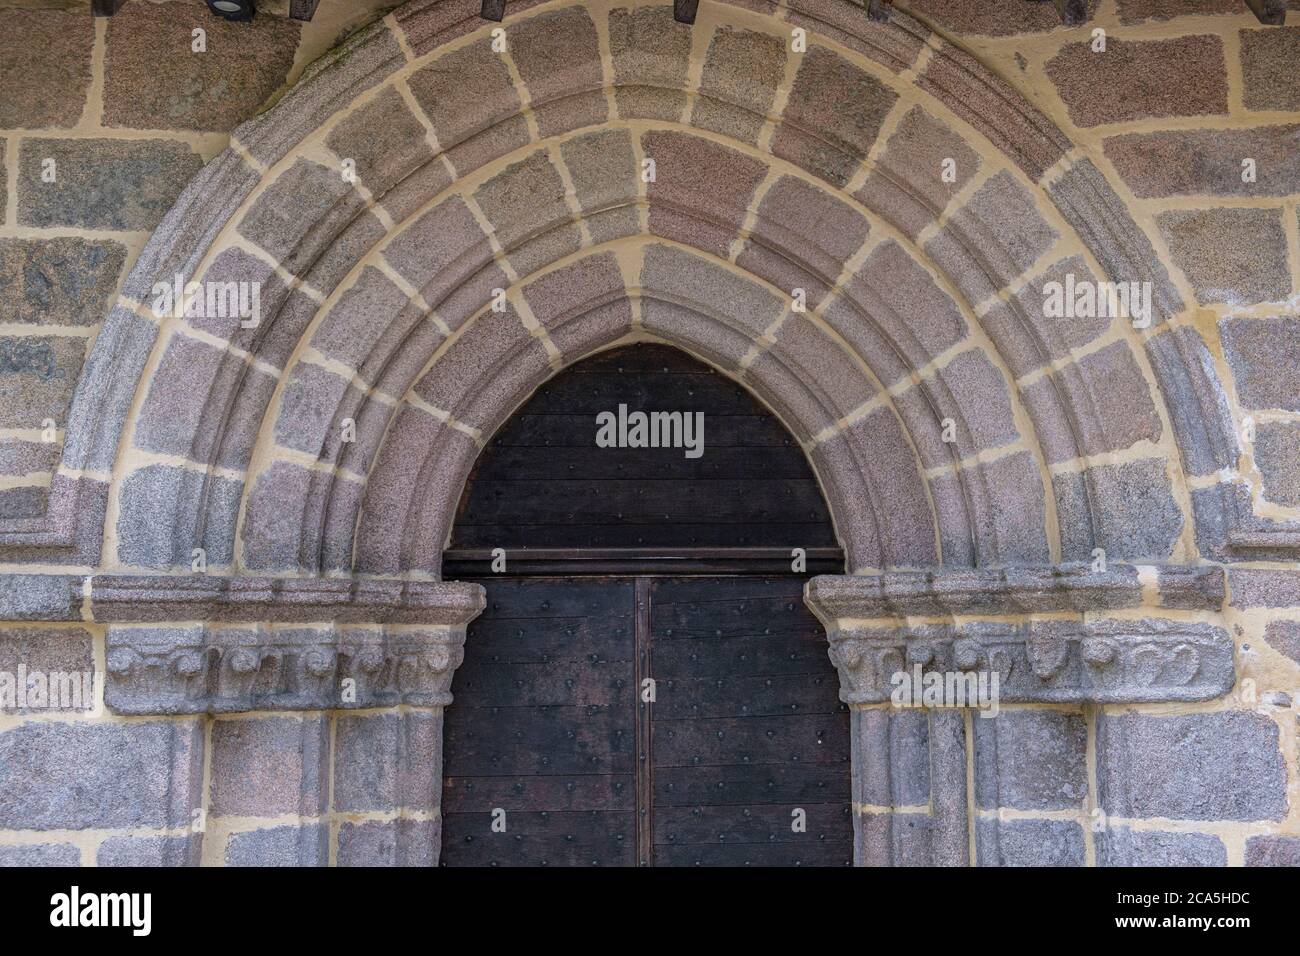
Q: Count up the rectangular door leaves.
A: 2